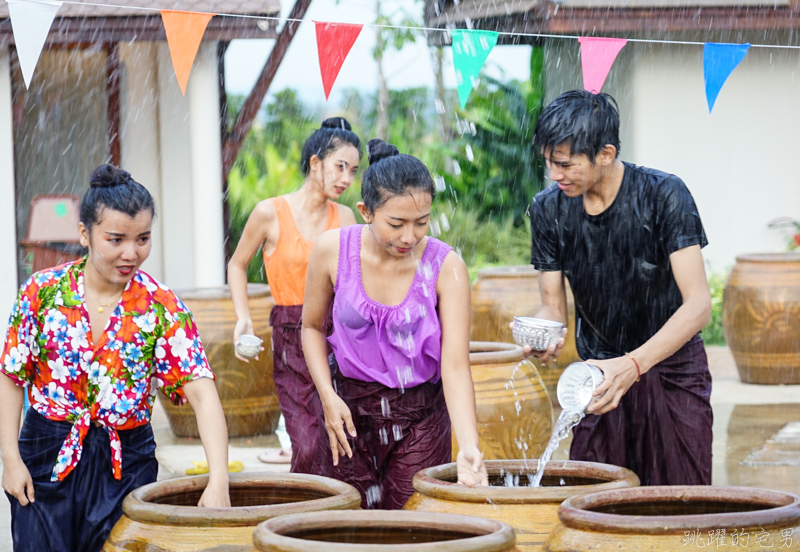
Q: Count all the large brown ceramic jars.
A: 8